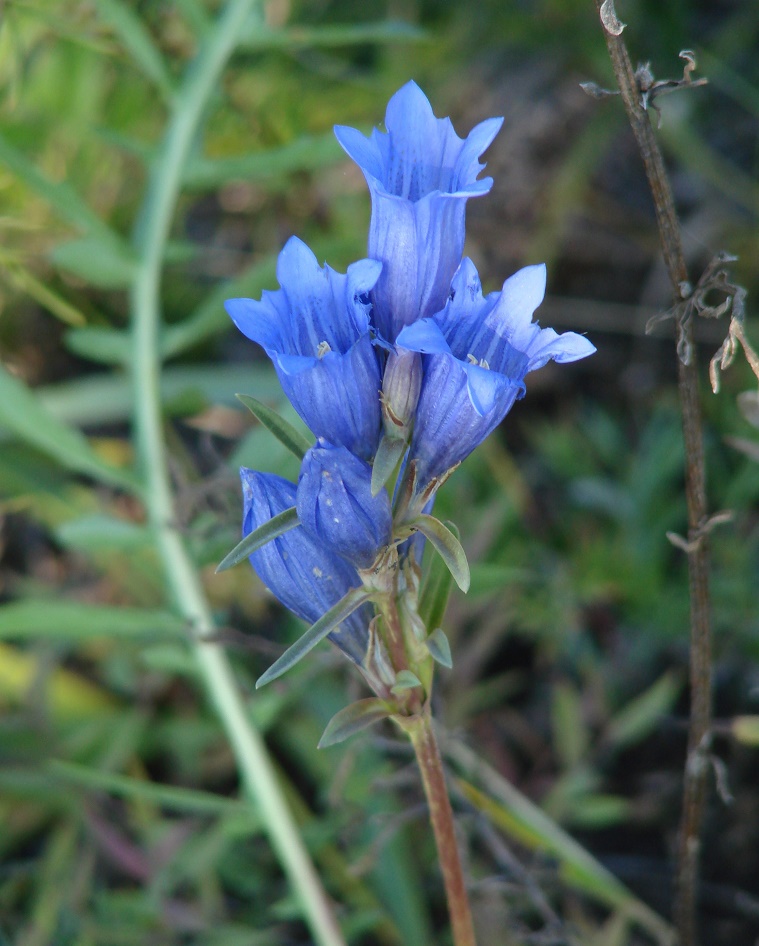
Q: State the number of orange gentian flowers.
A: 0